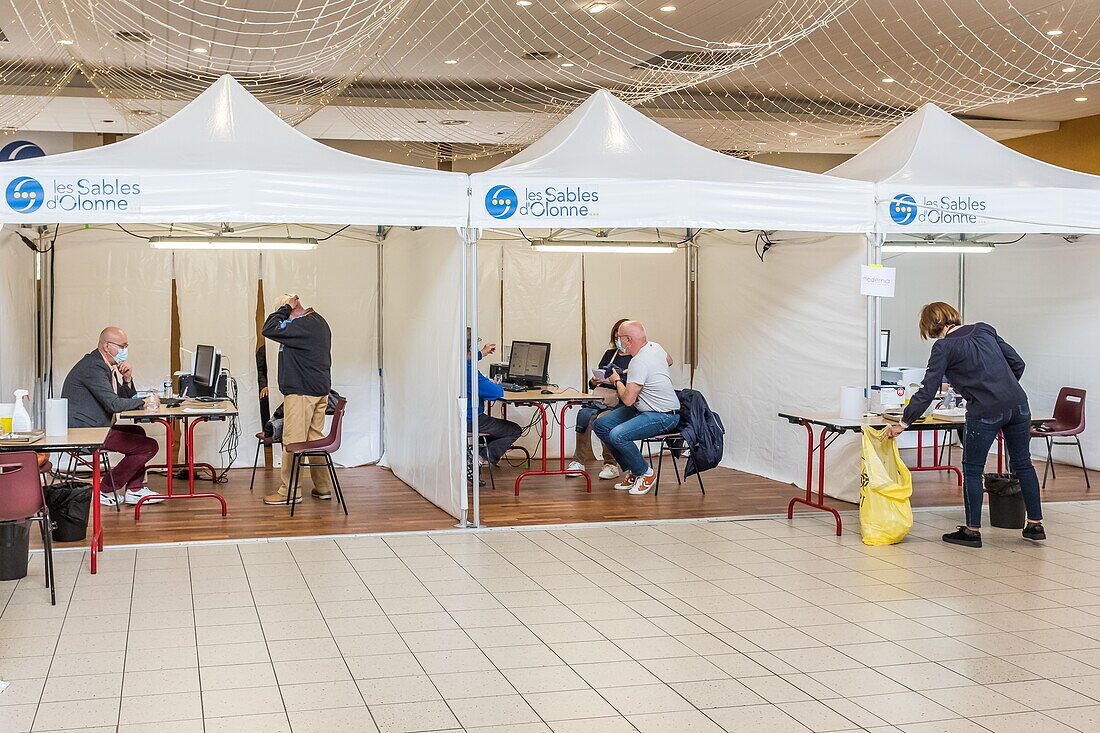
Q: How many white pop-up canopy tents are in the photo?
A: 3